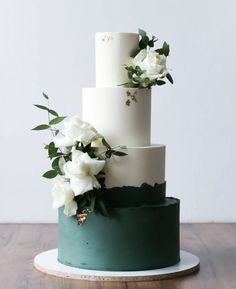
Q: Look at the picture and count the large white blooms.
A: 4